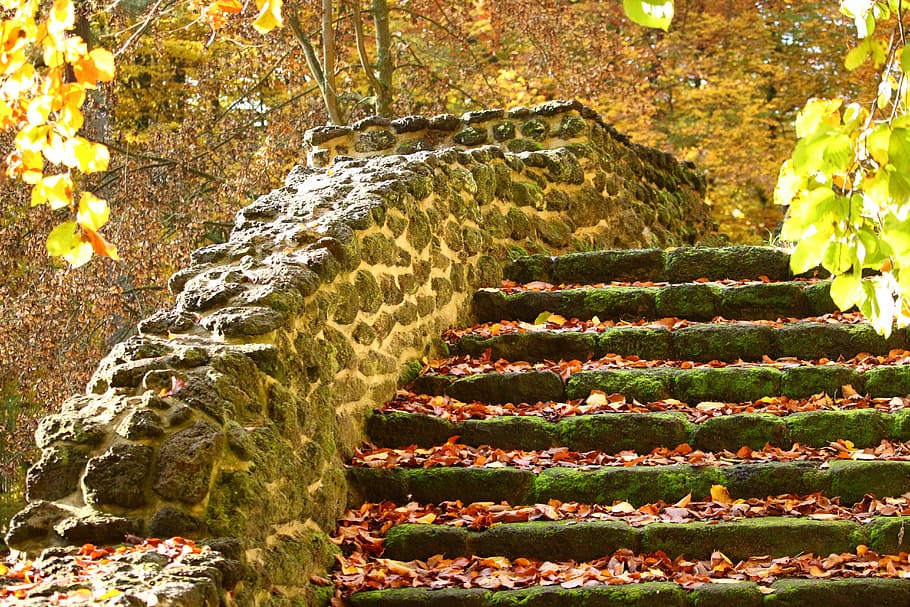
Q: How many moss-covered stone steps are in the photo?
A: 8